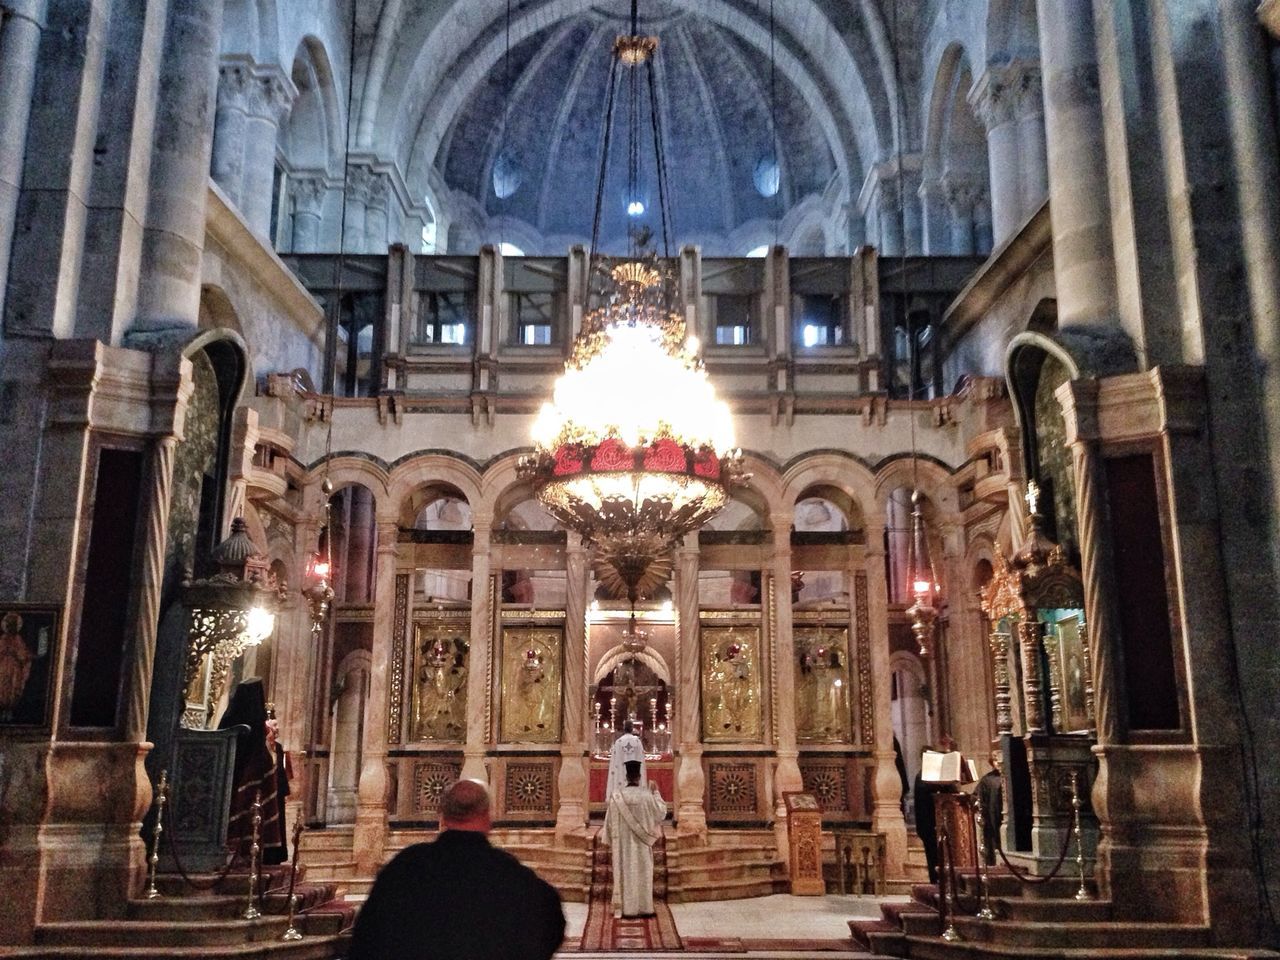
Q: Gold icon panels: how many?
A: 4